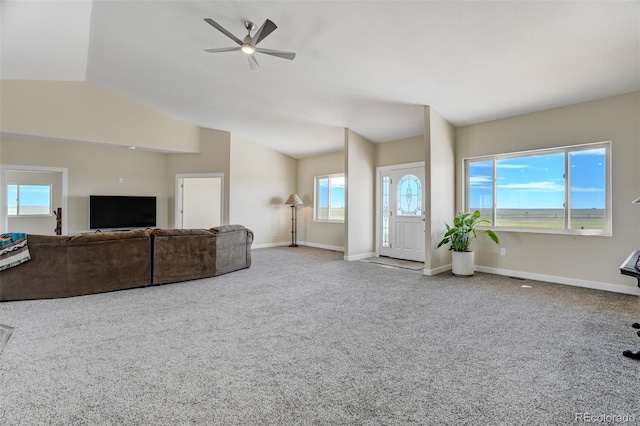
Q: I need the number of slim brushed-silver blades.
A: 5